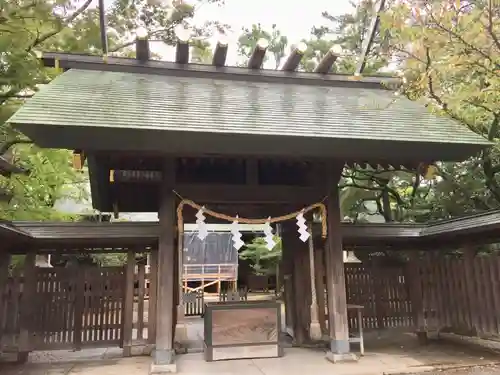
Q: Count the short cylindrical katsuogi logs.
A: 6